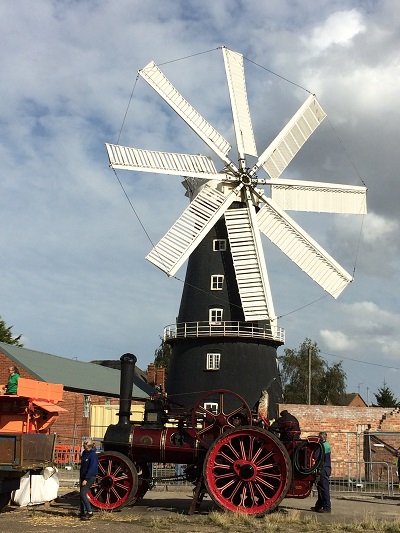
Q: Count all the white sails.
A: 8